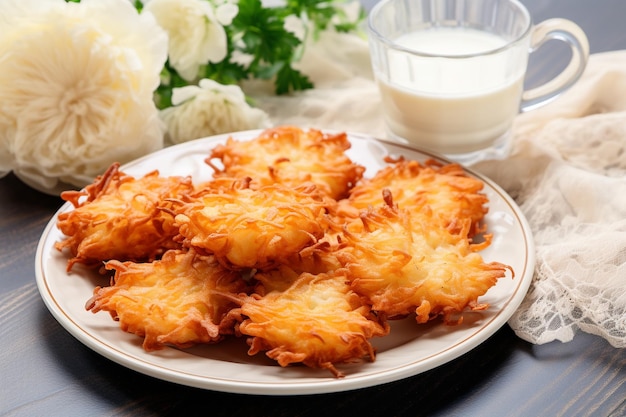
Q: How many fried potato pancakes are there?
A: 7